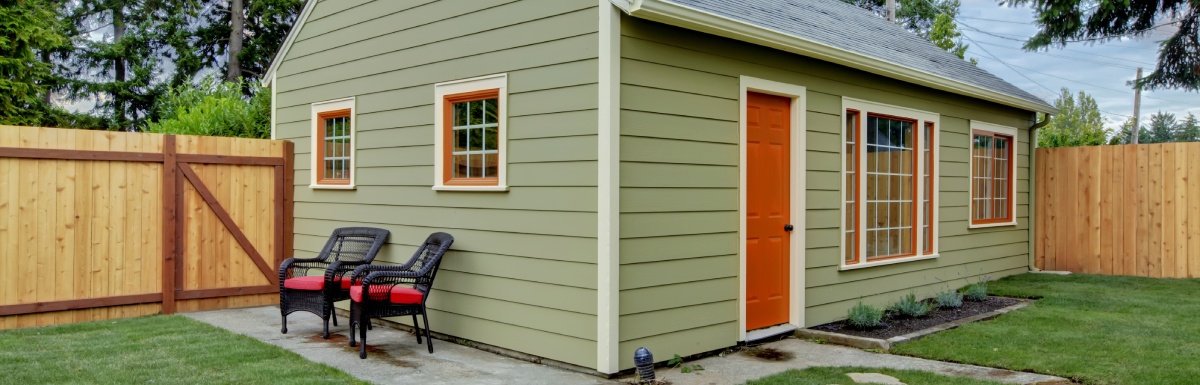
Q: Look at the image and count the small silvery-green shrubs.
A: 4